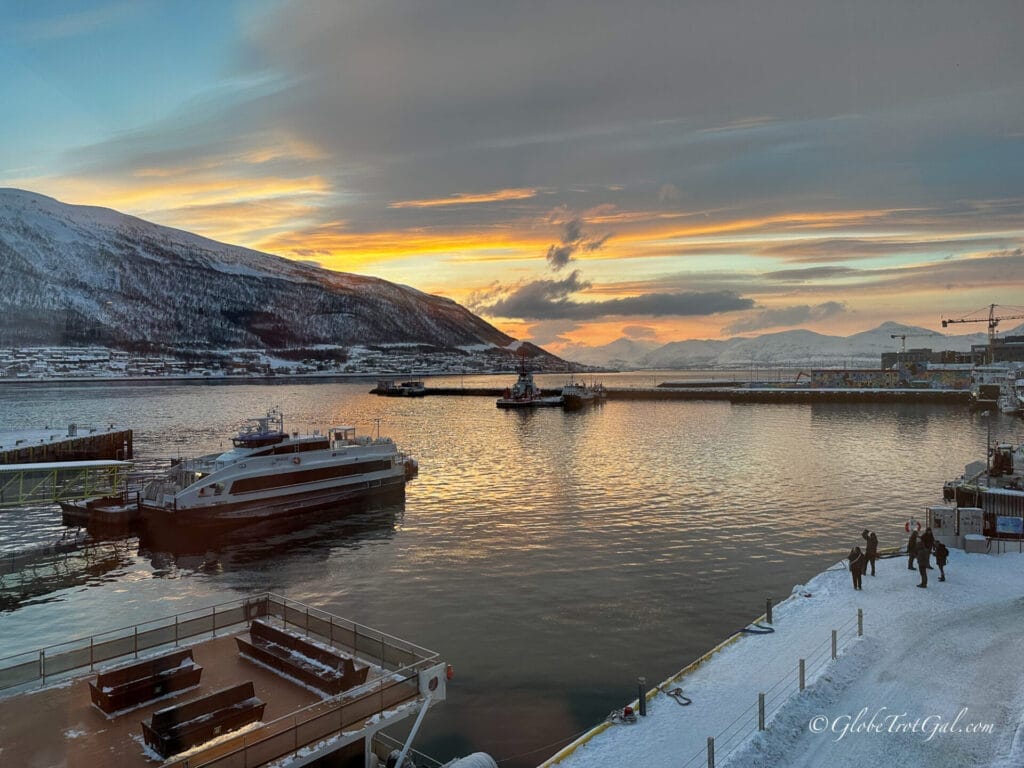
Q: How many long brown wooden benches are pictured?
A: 3